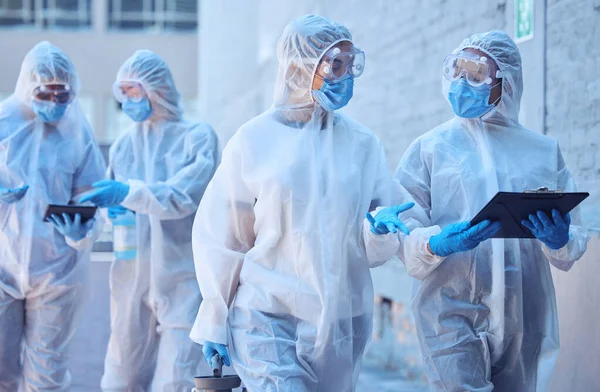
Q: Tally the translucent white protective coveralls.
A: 4